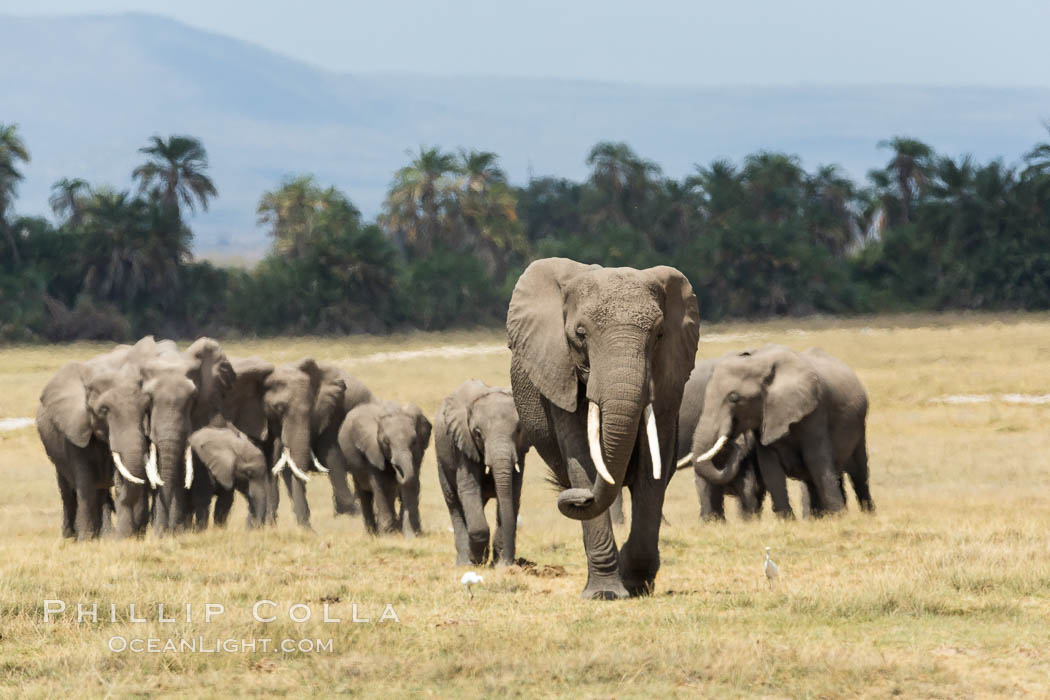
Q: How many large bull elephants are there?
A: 1